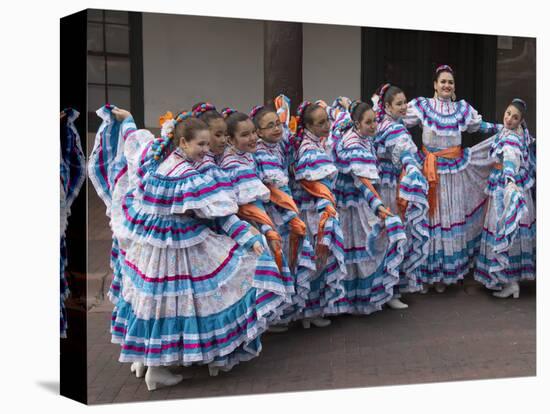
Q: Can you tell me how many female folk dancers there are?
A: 9